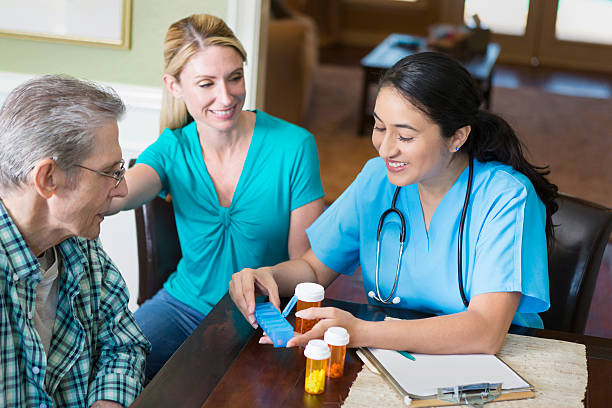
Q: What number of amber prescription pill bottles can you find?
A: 3